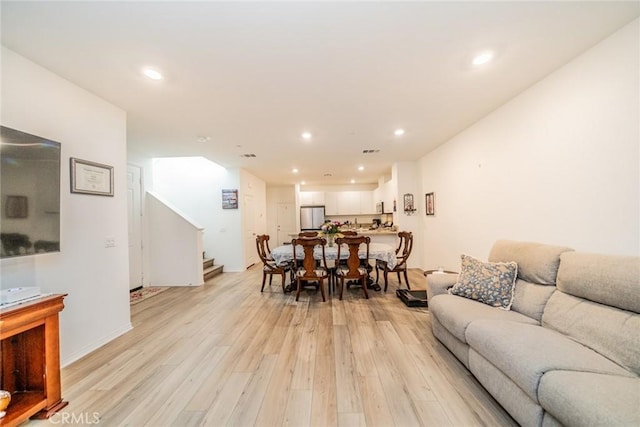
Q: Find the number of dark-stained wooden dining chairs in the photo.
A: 6